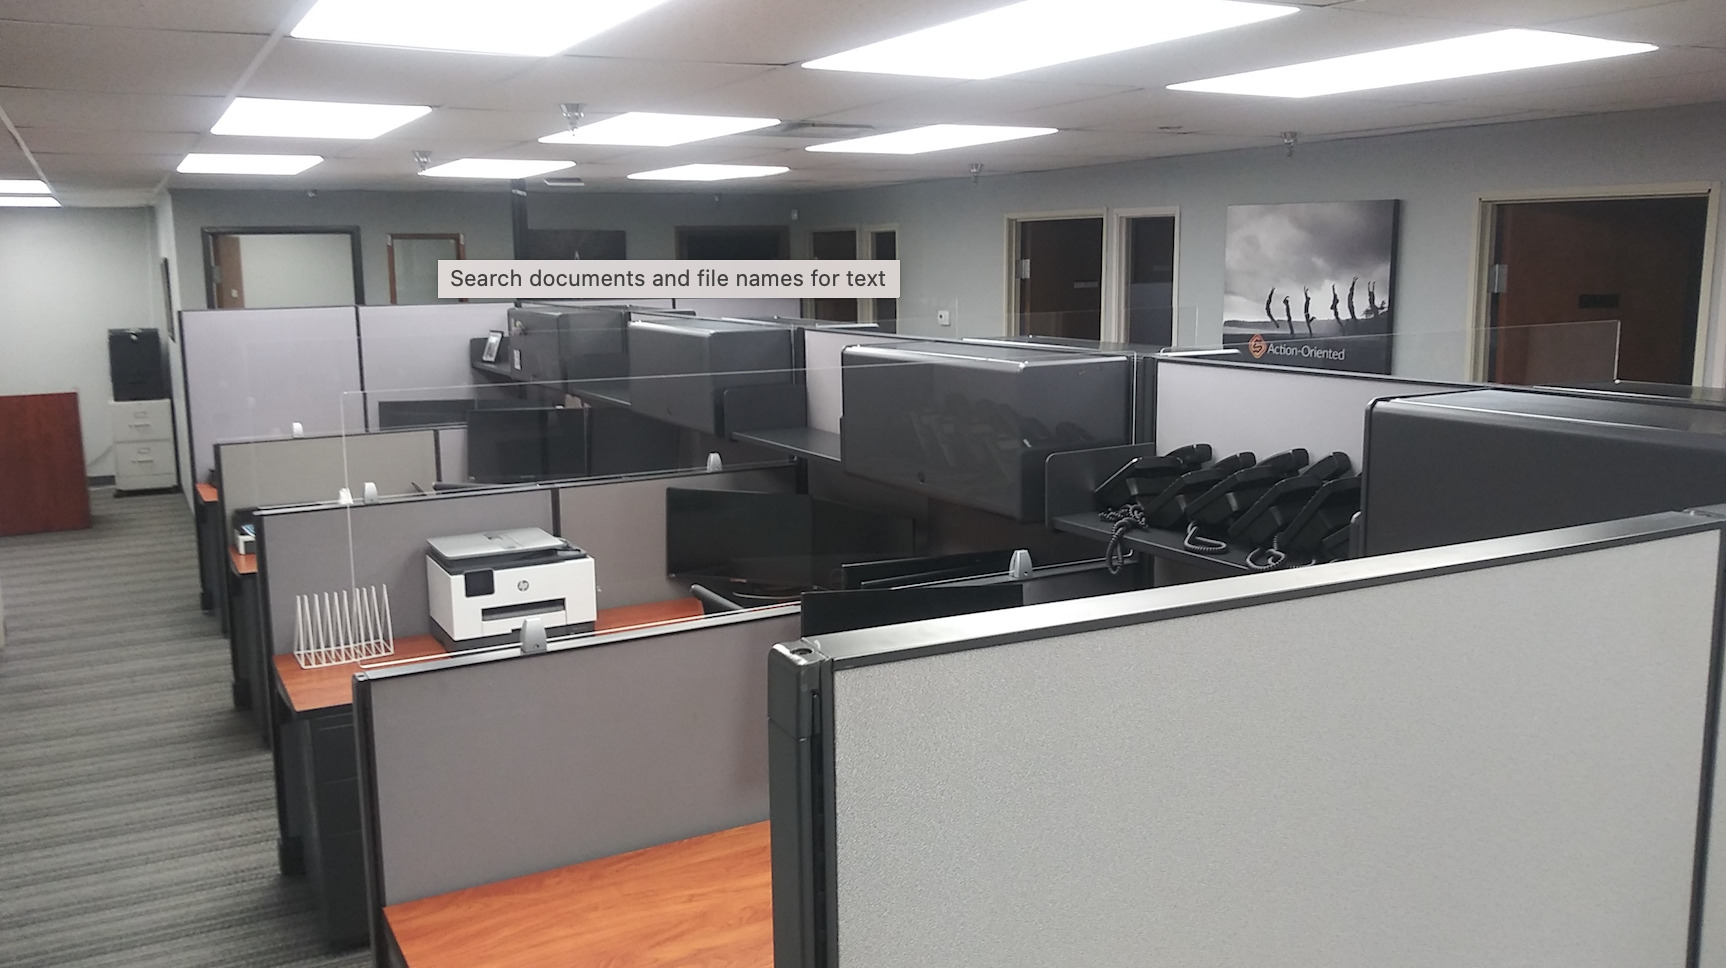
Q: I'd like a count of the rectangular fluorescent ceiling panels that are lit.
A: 11